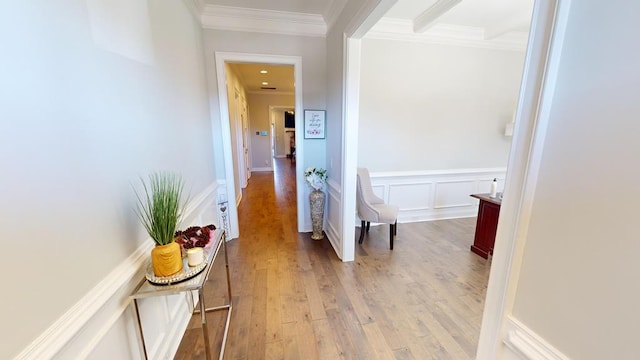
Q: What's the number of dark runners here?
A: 0